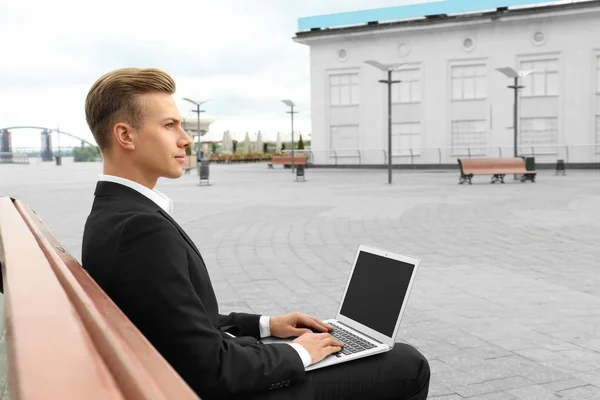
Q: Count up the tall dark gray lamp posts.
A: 4